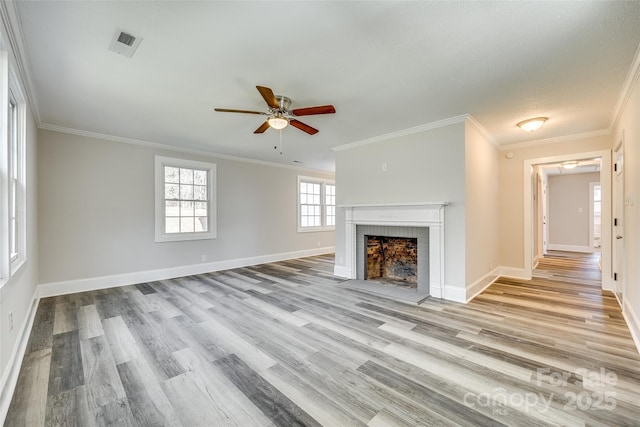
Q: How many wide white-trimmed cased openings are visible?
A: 1